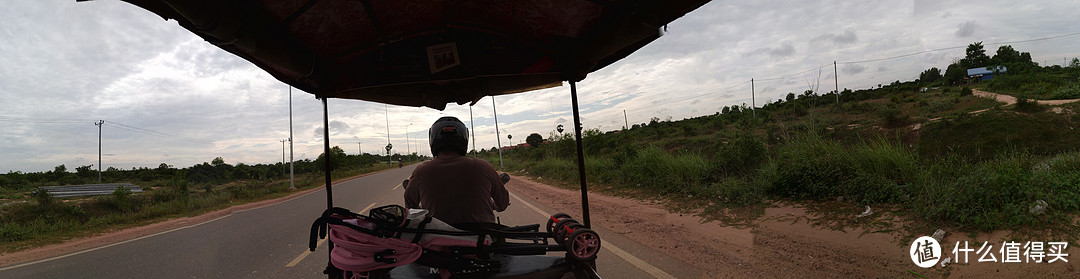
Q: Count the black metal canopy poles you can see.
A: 2